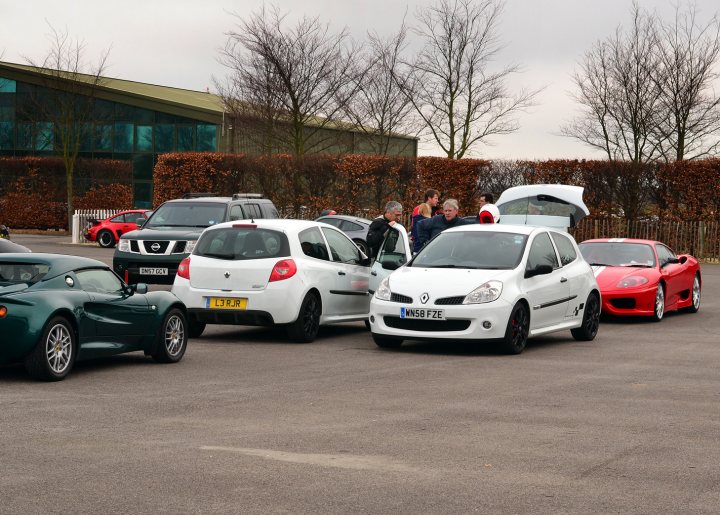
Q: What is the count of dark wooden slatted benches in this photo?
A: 0